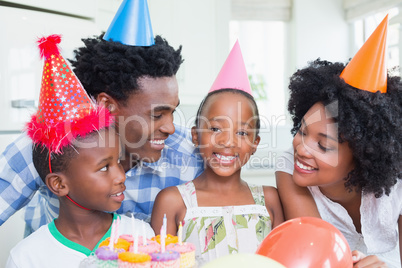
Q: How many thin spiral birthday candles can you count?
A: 8